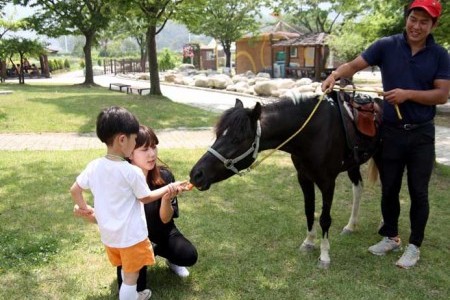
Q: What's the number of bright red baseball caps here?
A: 1